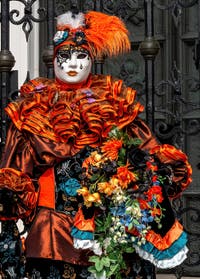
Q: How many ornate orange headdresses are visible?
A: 1